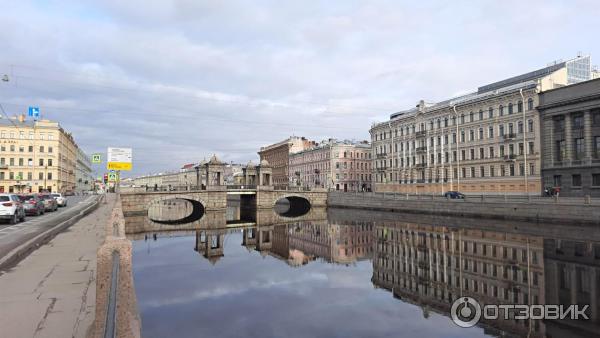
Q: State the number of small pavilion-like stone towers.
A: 4